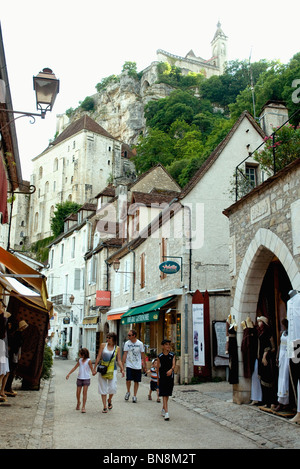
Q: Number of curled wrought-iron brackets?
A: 2